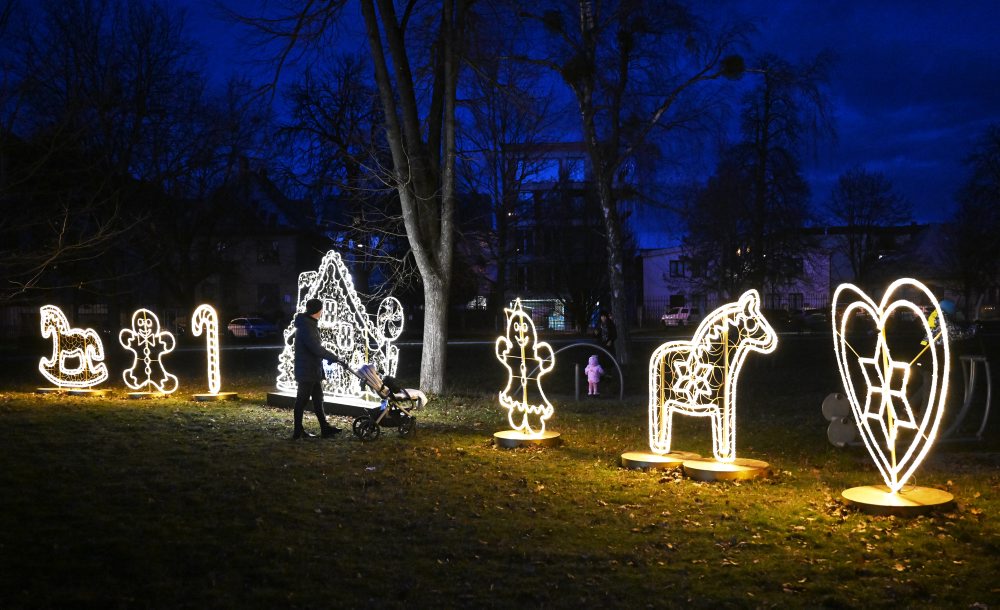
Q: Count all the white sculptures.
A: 7